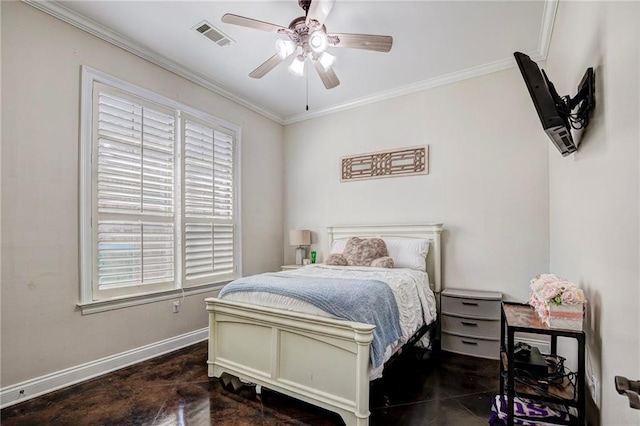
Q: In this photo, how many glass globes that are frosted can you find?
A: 4